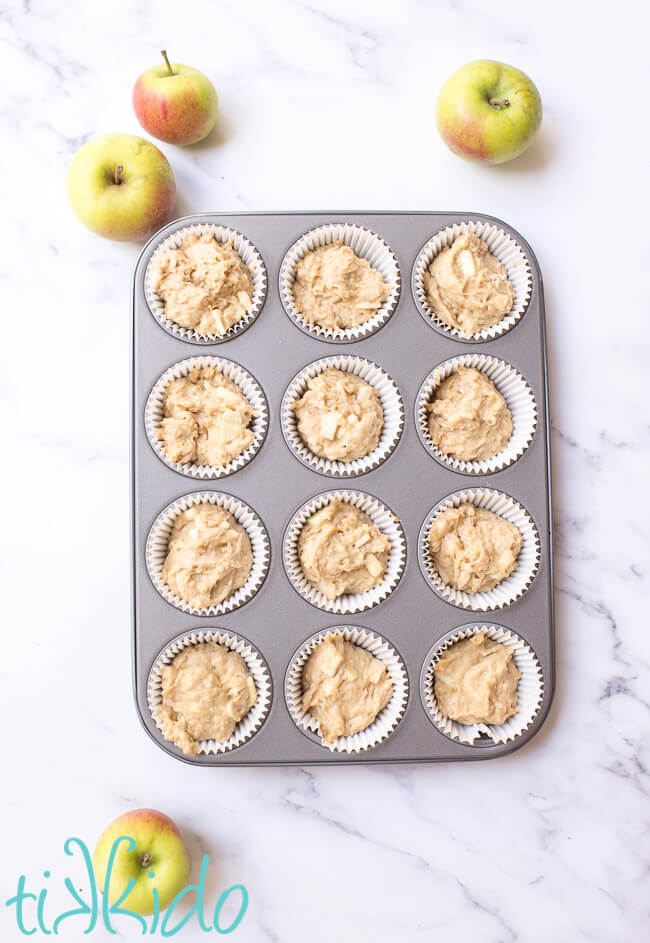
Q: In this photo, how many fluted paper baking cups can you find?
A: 12